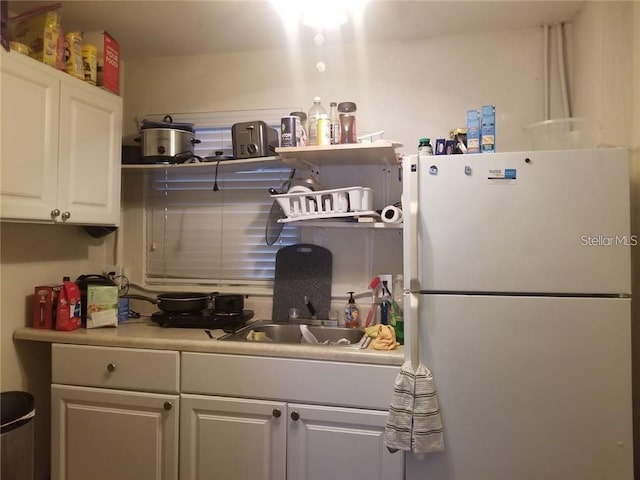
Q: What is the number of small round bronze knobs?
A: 6